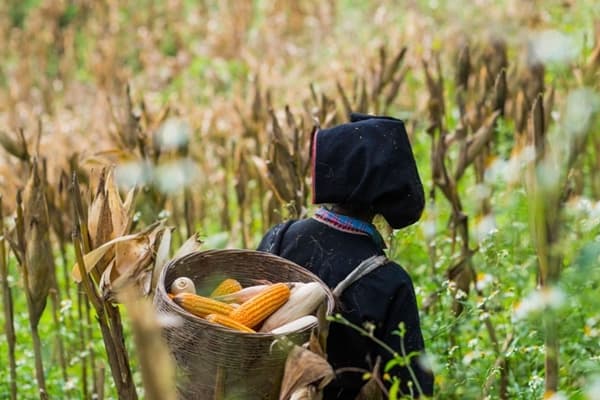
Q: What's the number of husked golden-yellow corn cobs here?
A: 4